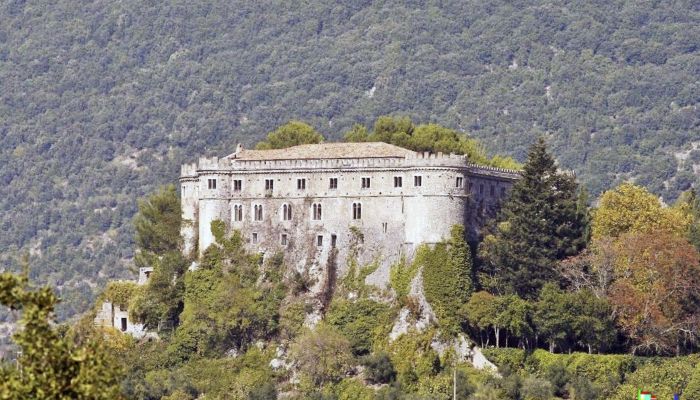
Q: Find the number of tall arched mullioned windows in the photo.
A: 5